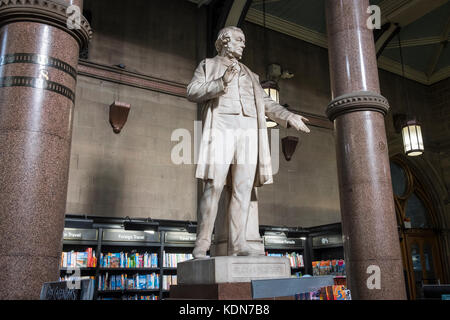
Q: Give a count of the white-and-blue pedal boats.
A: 0